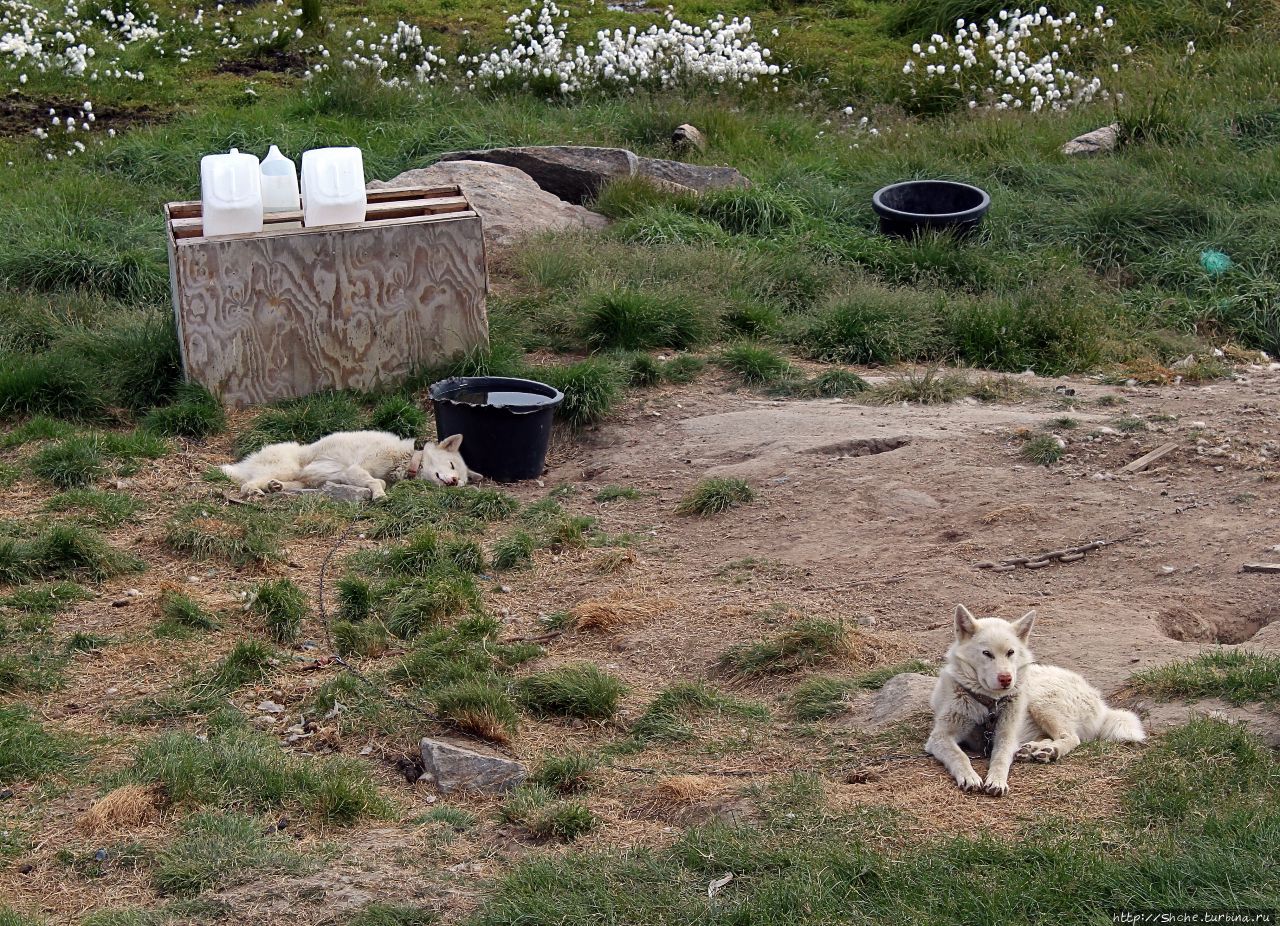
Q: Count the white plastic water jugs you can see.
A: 3